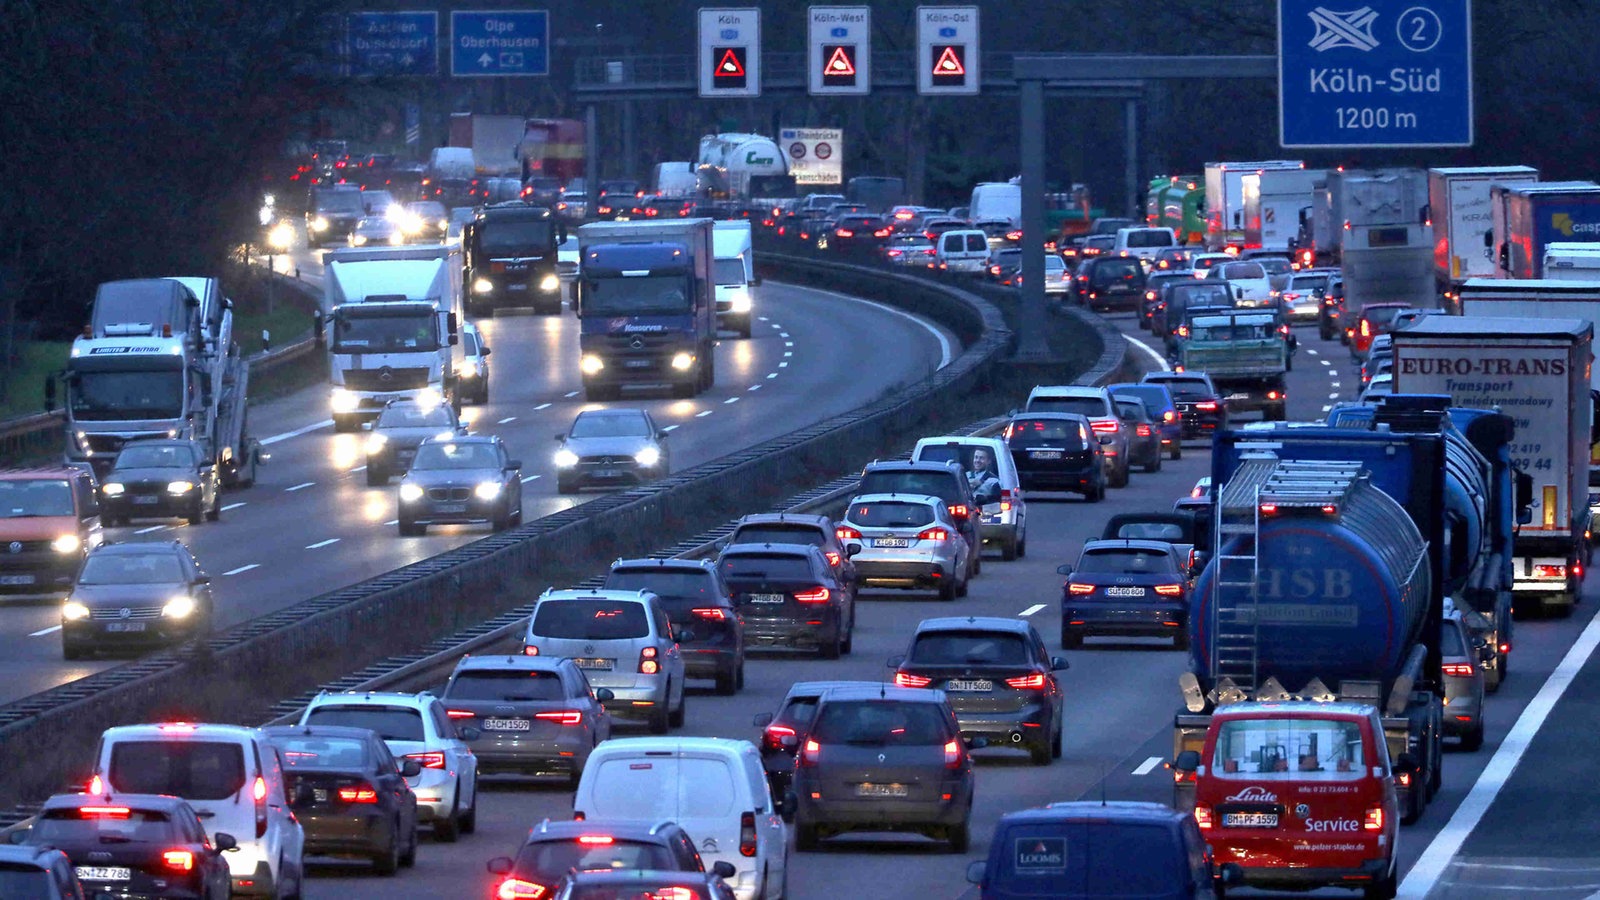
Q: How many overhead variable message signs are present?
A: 3